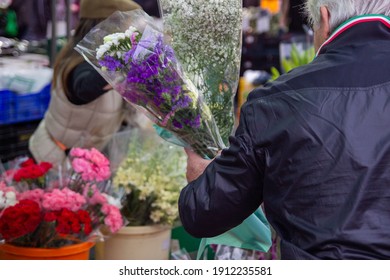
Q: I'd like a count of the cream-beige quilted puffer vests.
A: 1